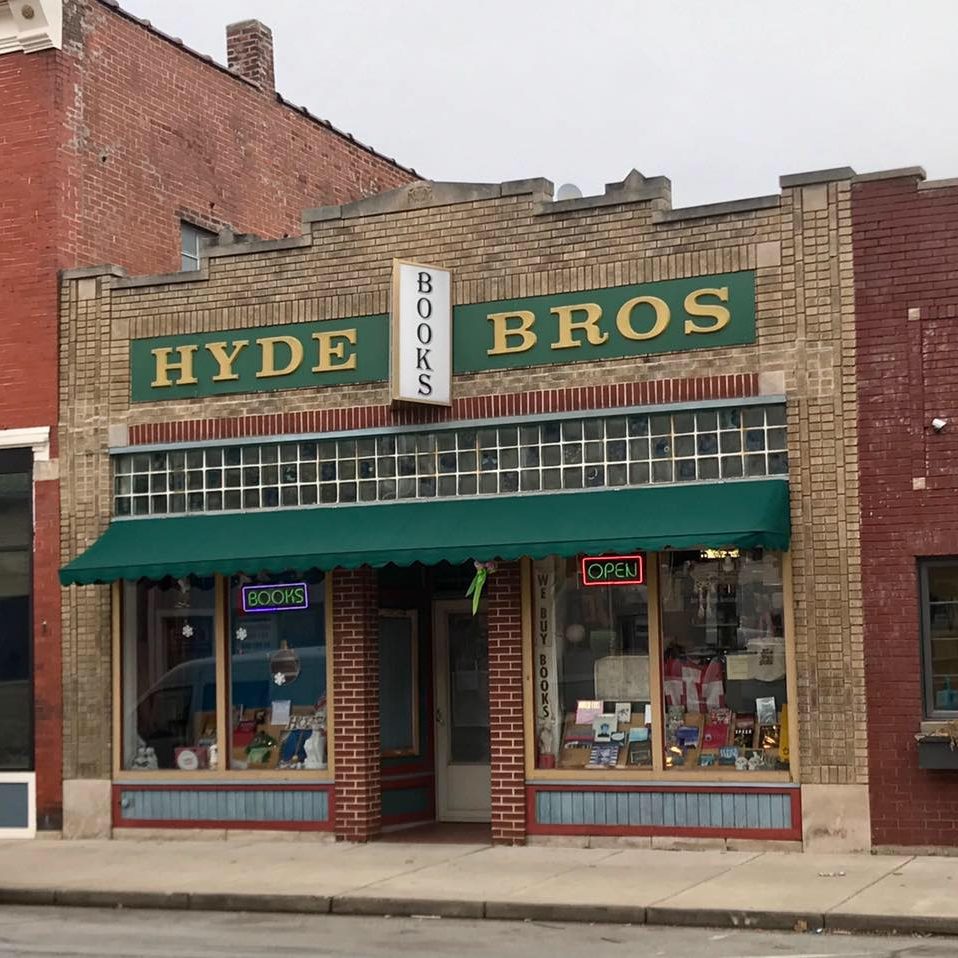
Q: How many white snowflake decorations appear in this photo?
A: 3